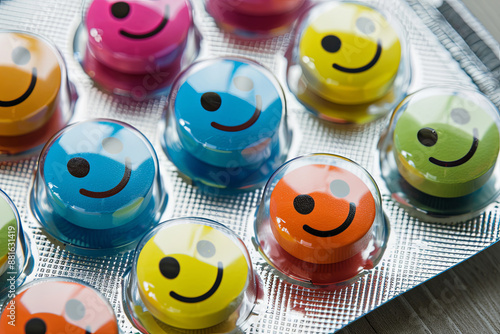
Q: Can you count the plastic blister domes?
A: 11